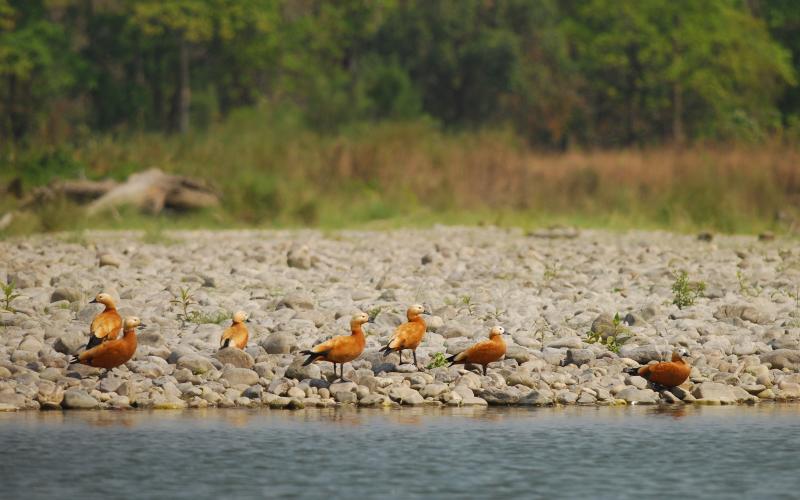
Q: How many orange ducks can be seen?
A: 7